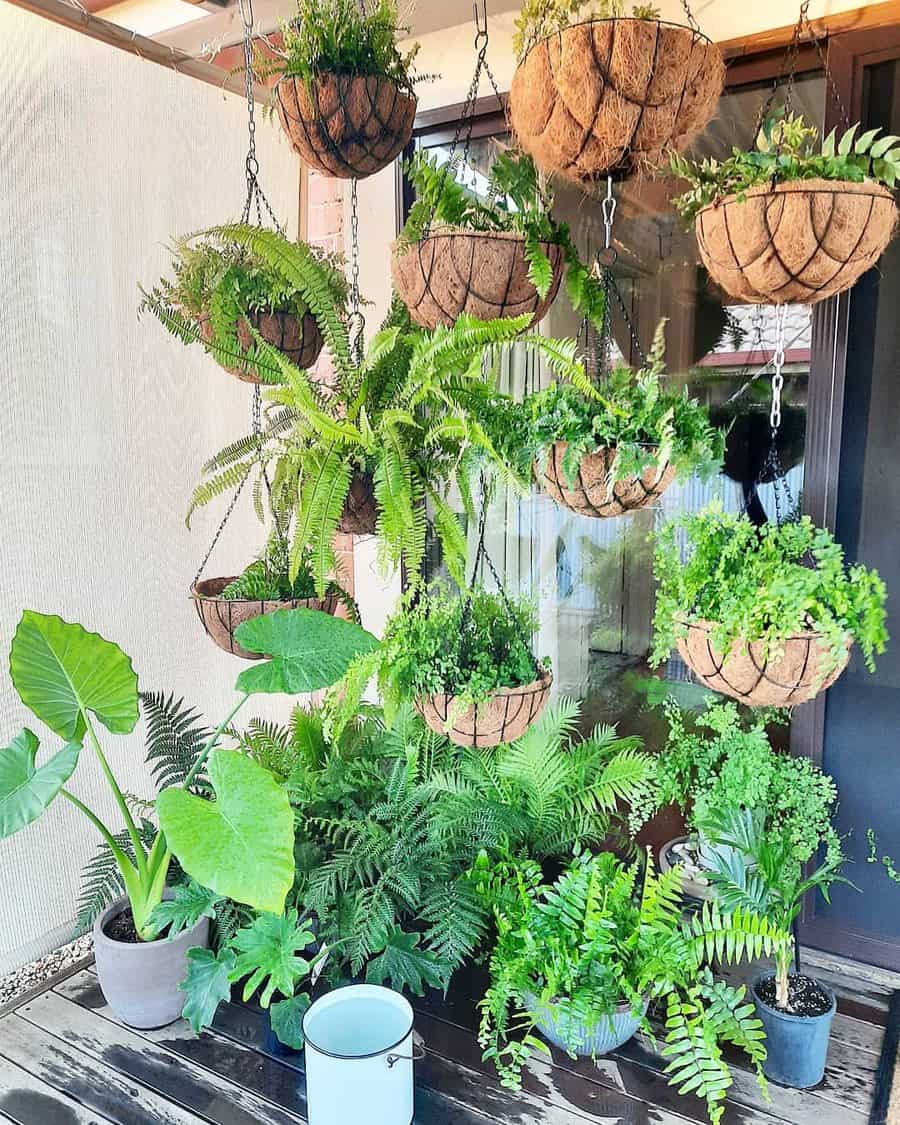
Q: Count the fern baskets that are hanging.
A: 10